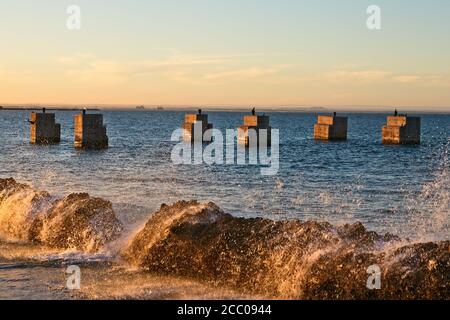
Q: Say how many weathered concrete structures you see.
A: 6